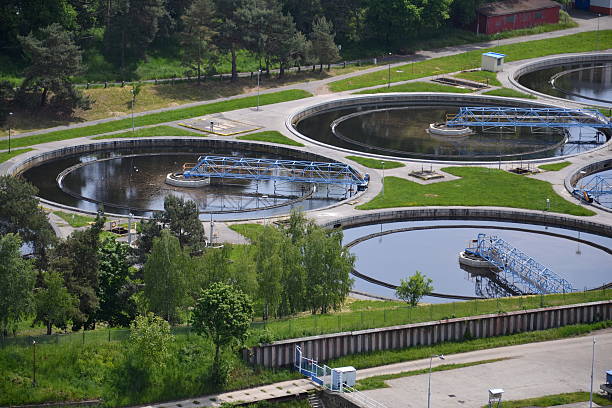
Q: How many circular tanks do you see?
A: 5